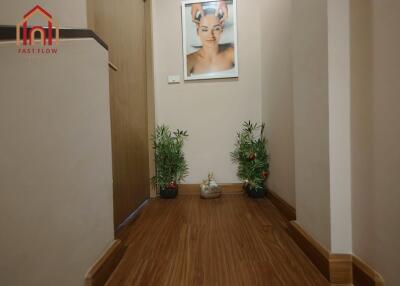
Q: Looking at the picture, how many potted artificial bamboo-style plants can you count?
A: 2